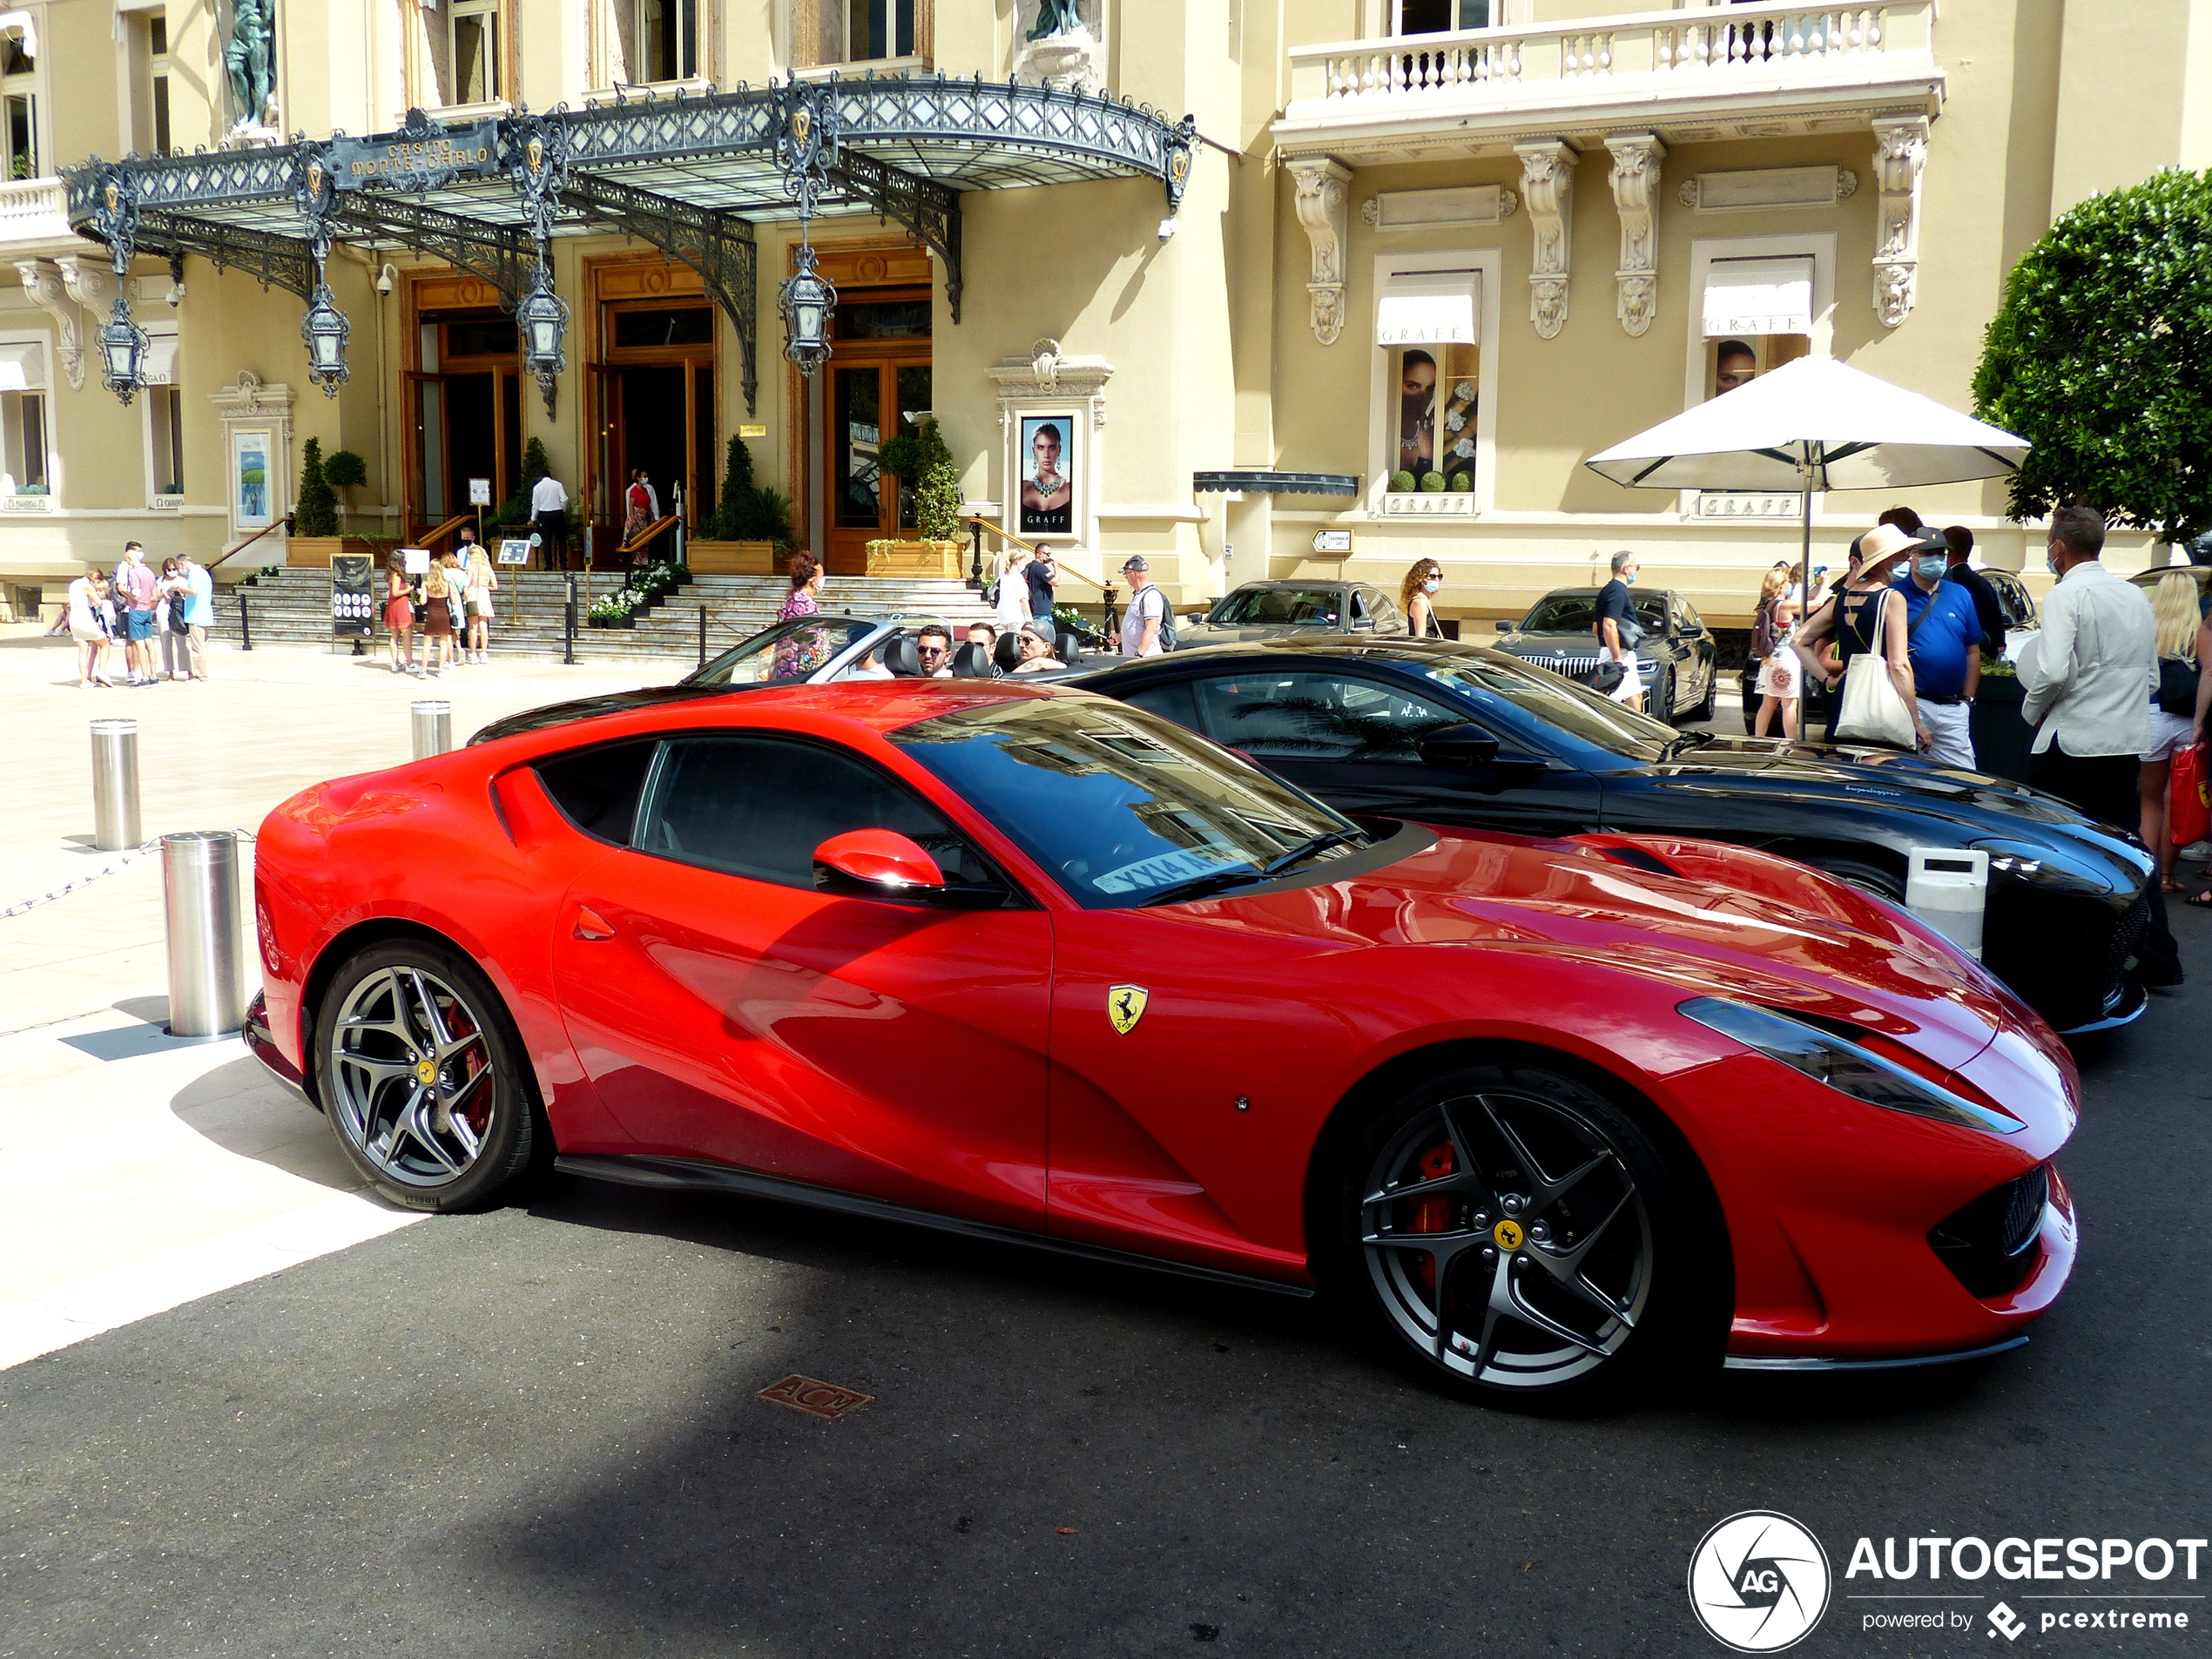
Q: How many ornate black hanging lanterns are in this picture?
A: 4